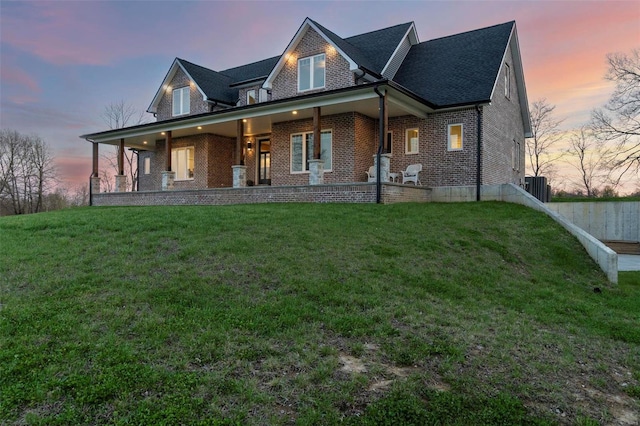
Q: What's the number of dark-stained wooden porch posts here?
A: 6